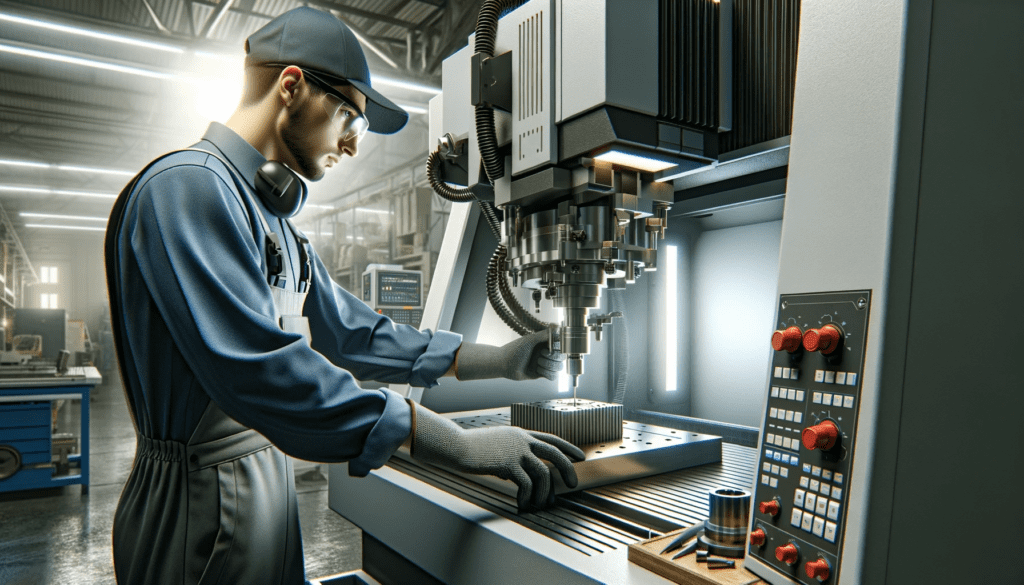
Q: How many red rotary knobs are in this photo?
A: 7